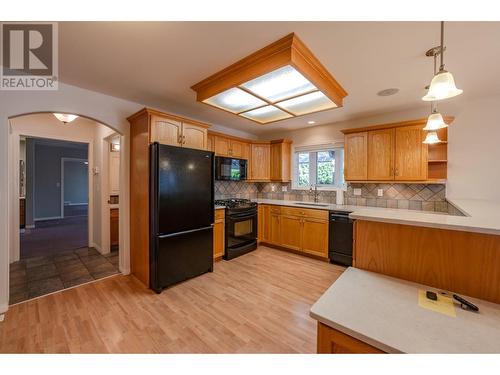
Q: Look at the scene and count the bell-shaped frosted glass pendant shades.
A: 3